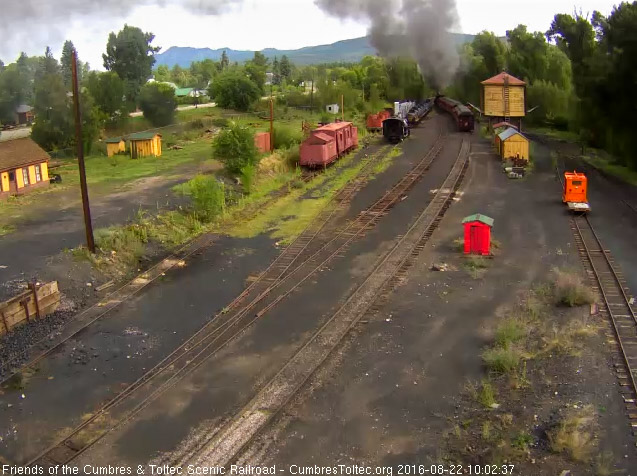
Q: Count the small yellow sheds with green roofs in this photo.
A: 2